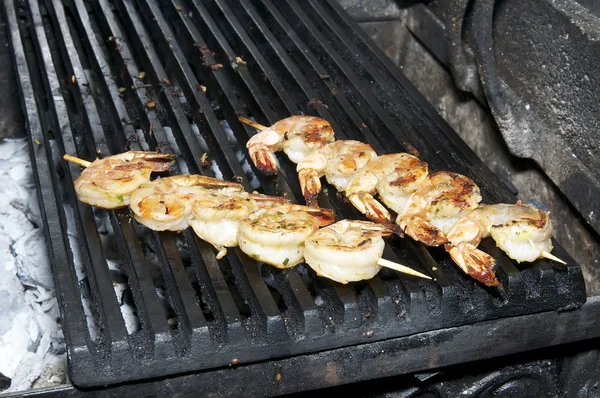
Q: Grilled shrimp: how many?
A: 10